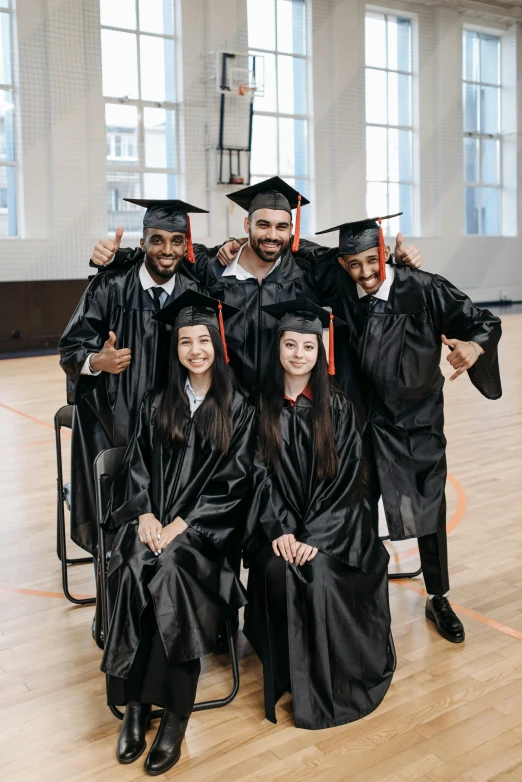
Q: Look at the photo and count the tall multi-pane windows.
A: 5